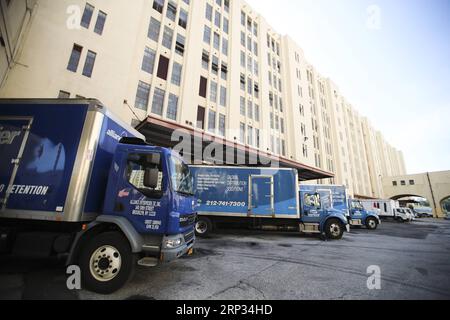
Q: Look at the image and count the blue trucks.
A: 3